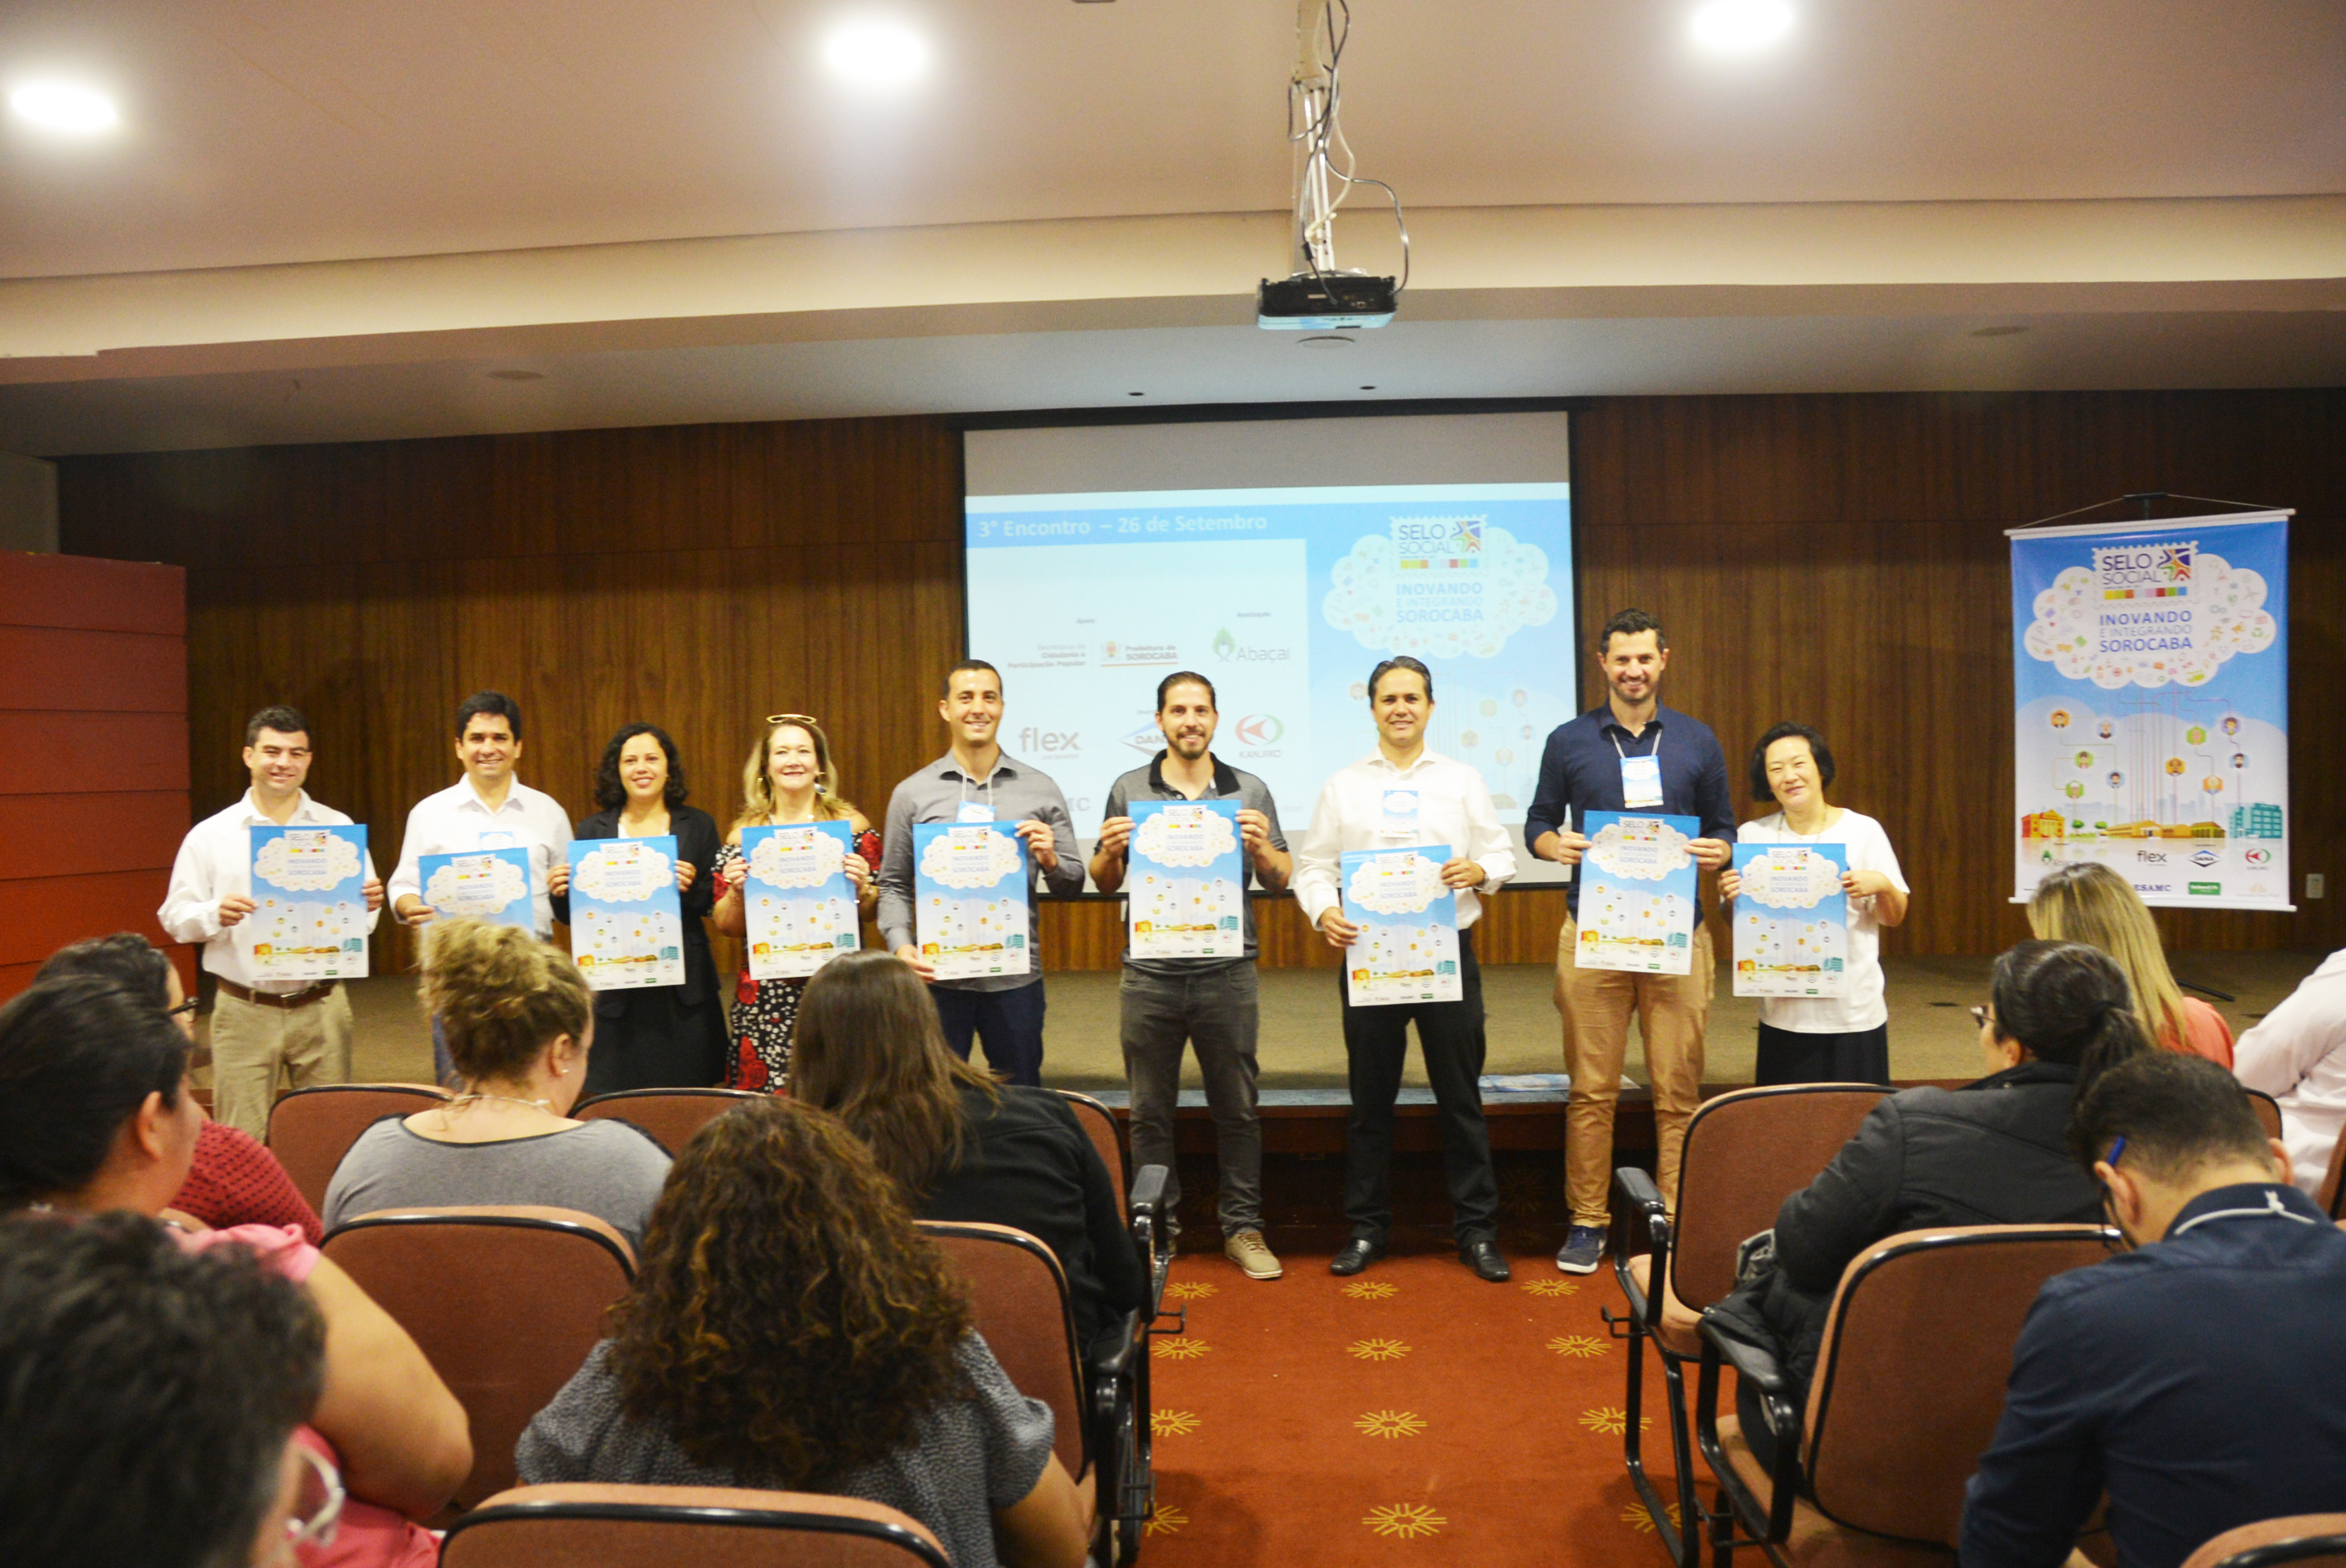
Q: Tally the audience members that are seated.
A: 10